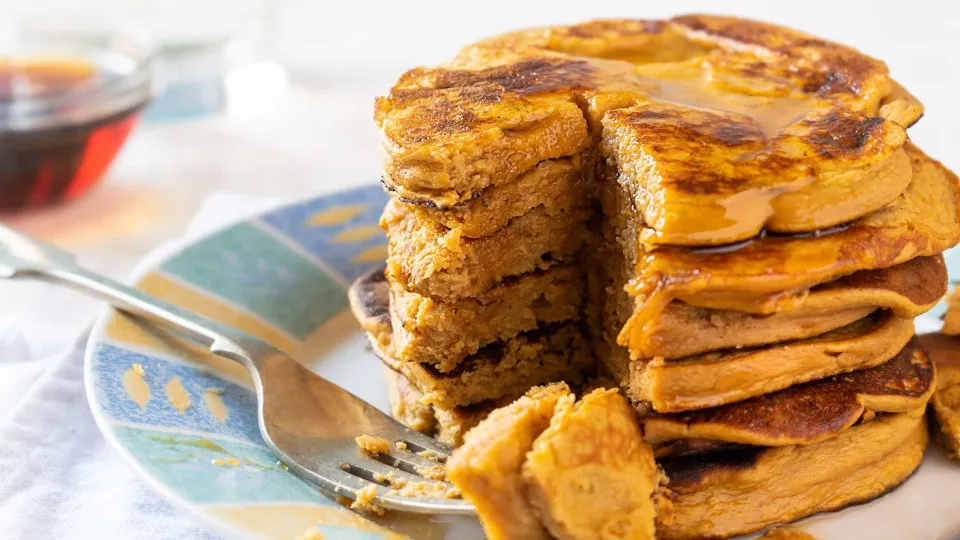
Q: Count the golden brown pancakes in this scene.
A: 6